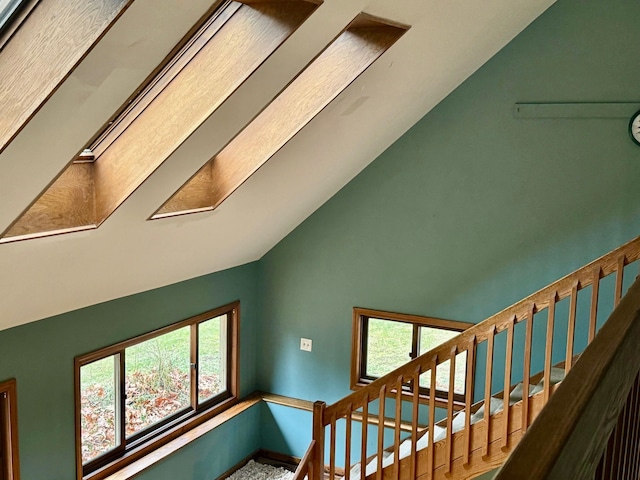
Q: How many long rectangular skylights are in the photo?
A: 3